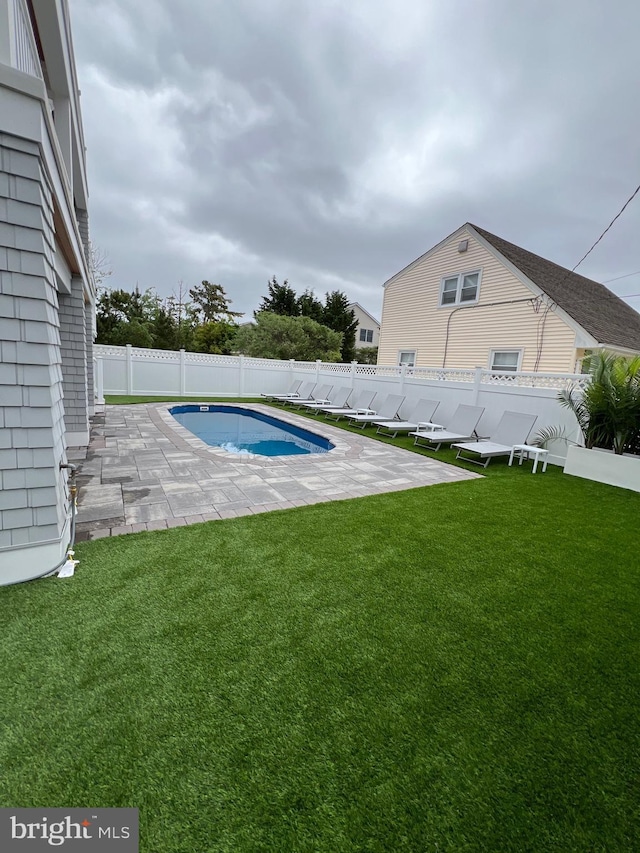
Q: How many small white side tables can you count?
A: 5